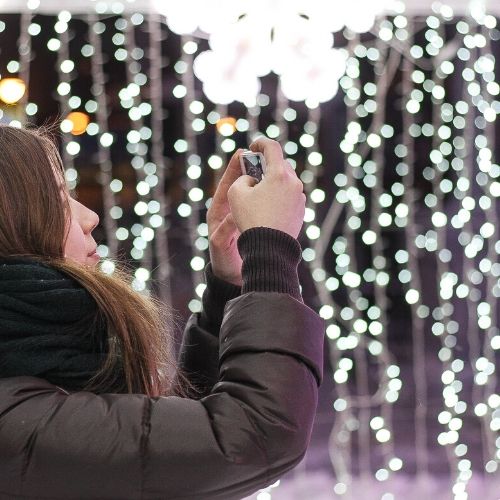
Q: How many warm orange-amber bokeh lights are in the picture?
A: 3